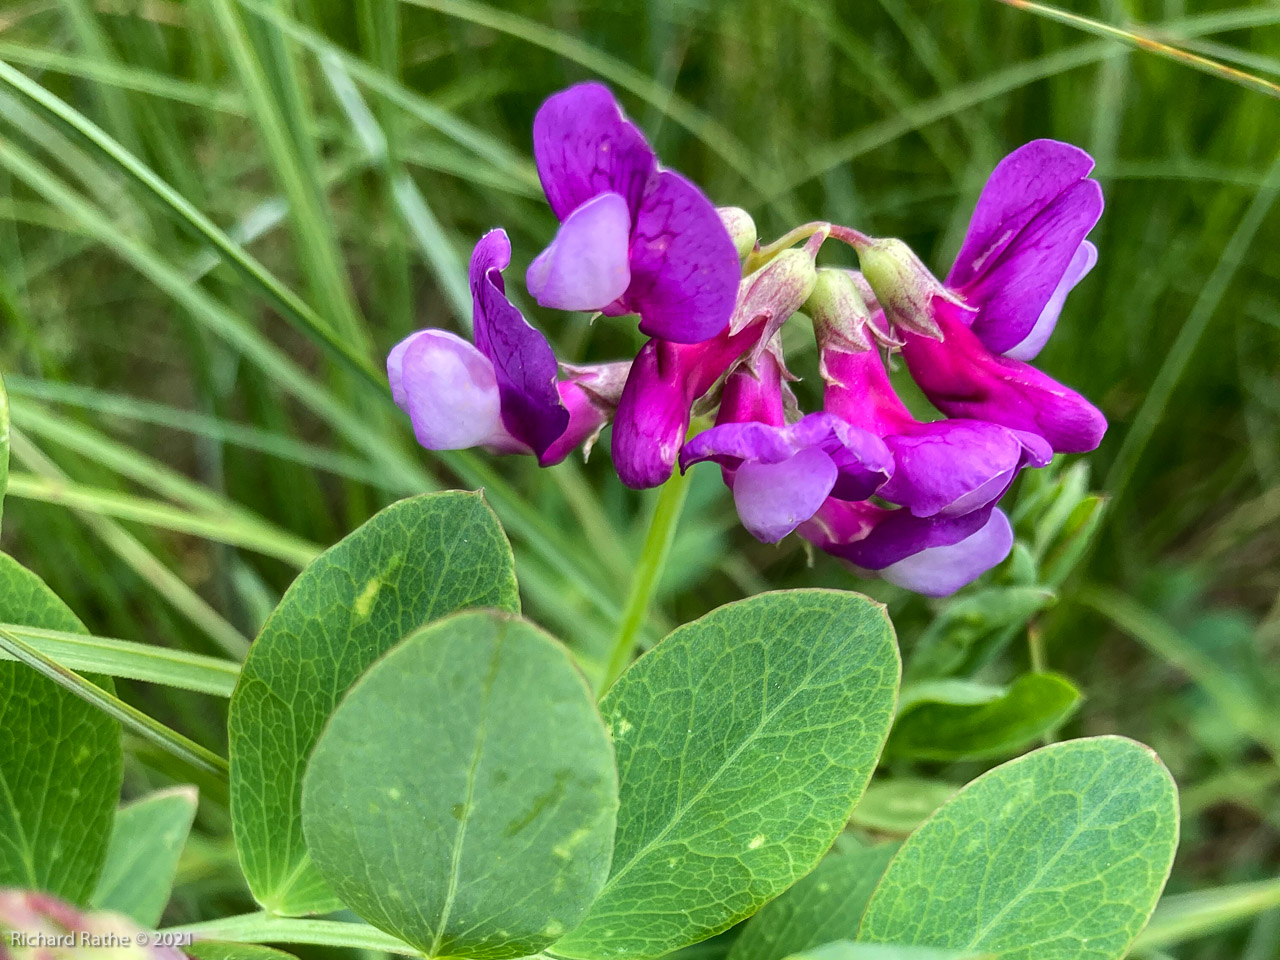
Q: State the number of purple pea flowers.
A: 8